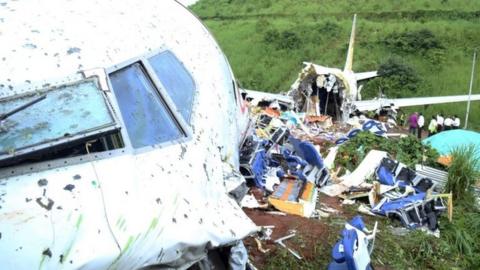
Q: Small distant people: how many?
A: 6